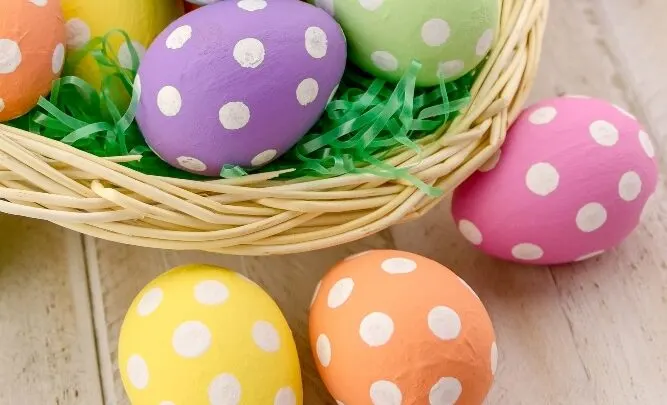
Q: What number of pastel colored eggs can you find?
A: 7